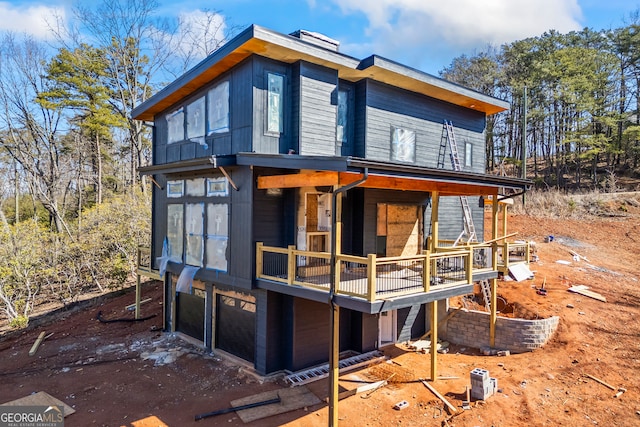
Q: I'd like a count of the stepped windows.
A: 3